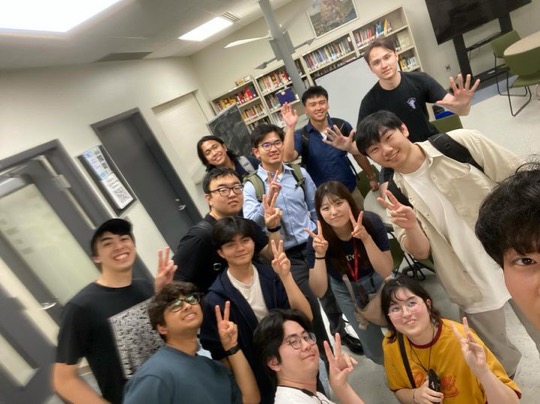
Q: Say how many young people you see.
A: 13